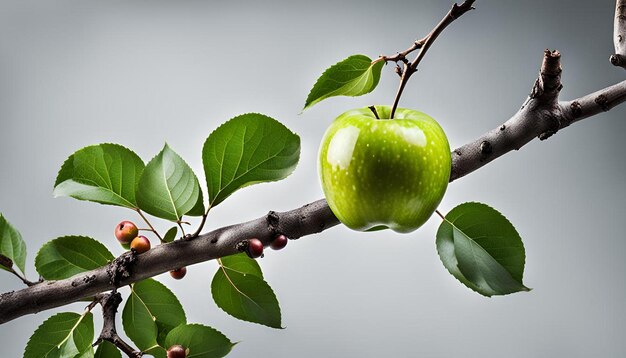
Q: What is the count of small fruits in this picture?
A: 6